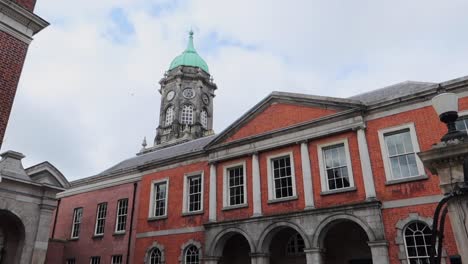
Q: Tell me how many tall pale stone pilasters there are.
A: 4